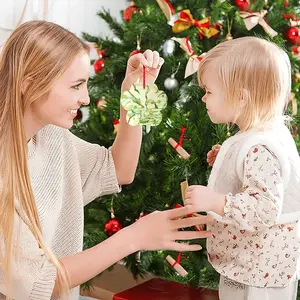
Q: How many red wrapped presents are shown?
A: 1